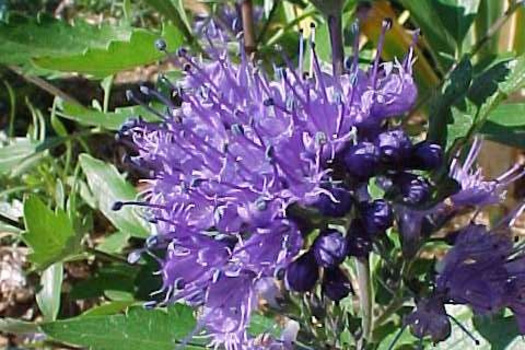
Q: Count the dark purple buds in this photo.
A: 10